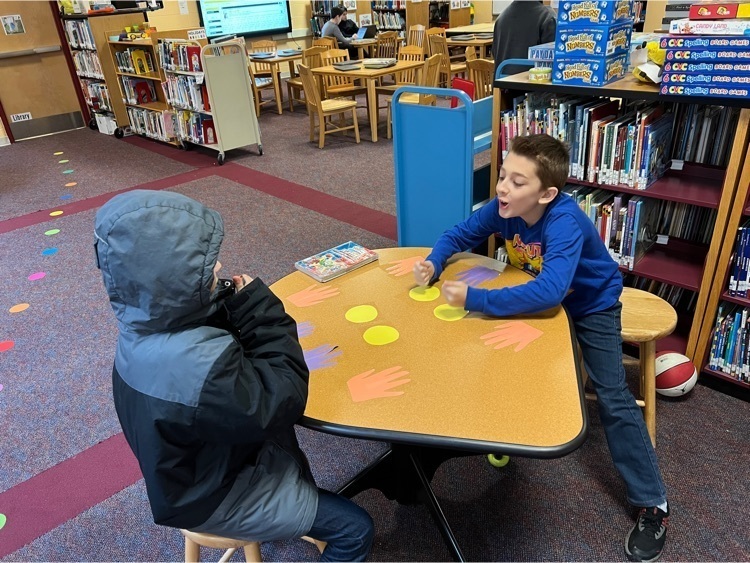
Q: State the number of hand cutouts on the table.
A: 7